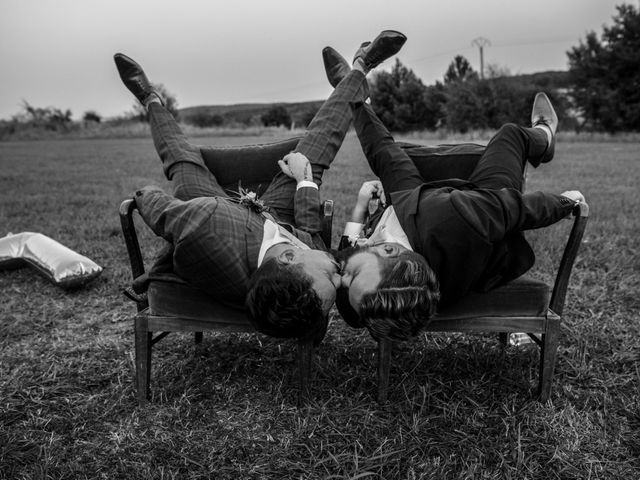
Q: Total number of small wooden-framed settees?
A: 2